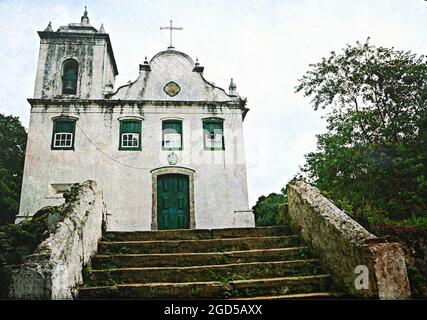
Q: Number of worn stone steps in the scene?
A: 6